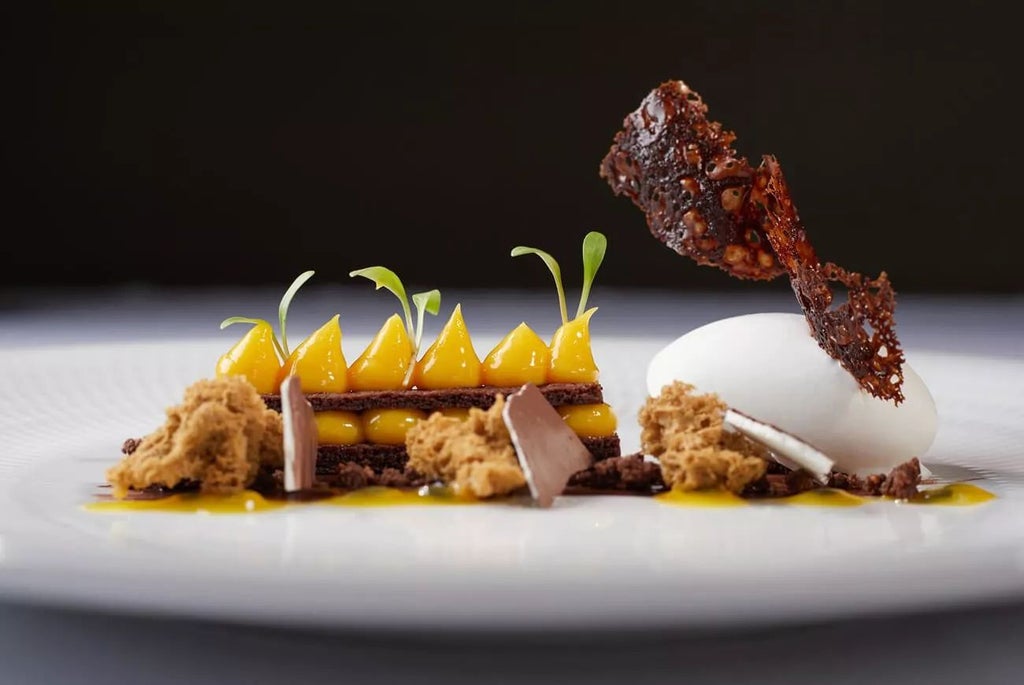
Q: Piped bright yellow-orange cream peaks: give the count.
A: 6